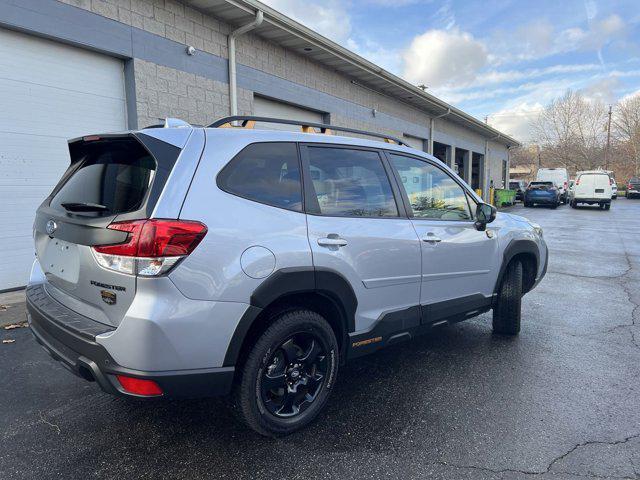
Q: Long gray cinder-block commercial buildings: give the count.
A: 1